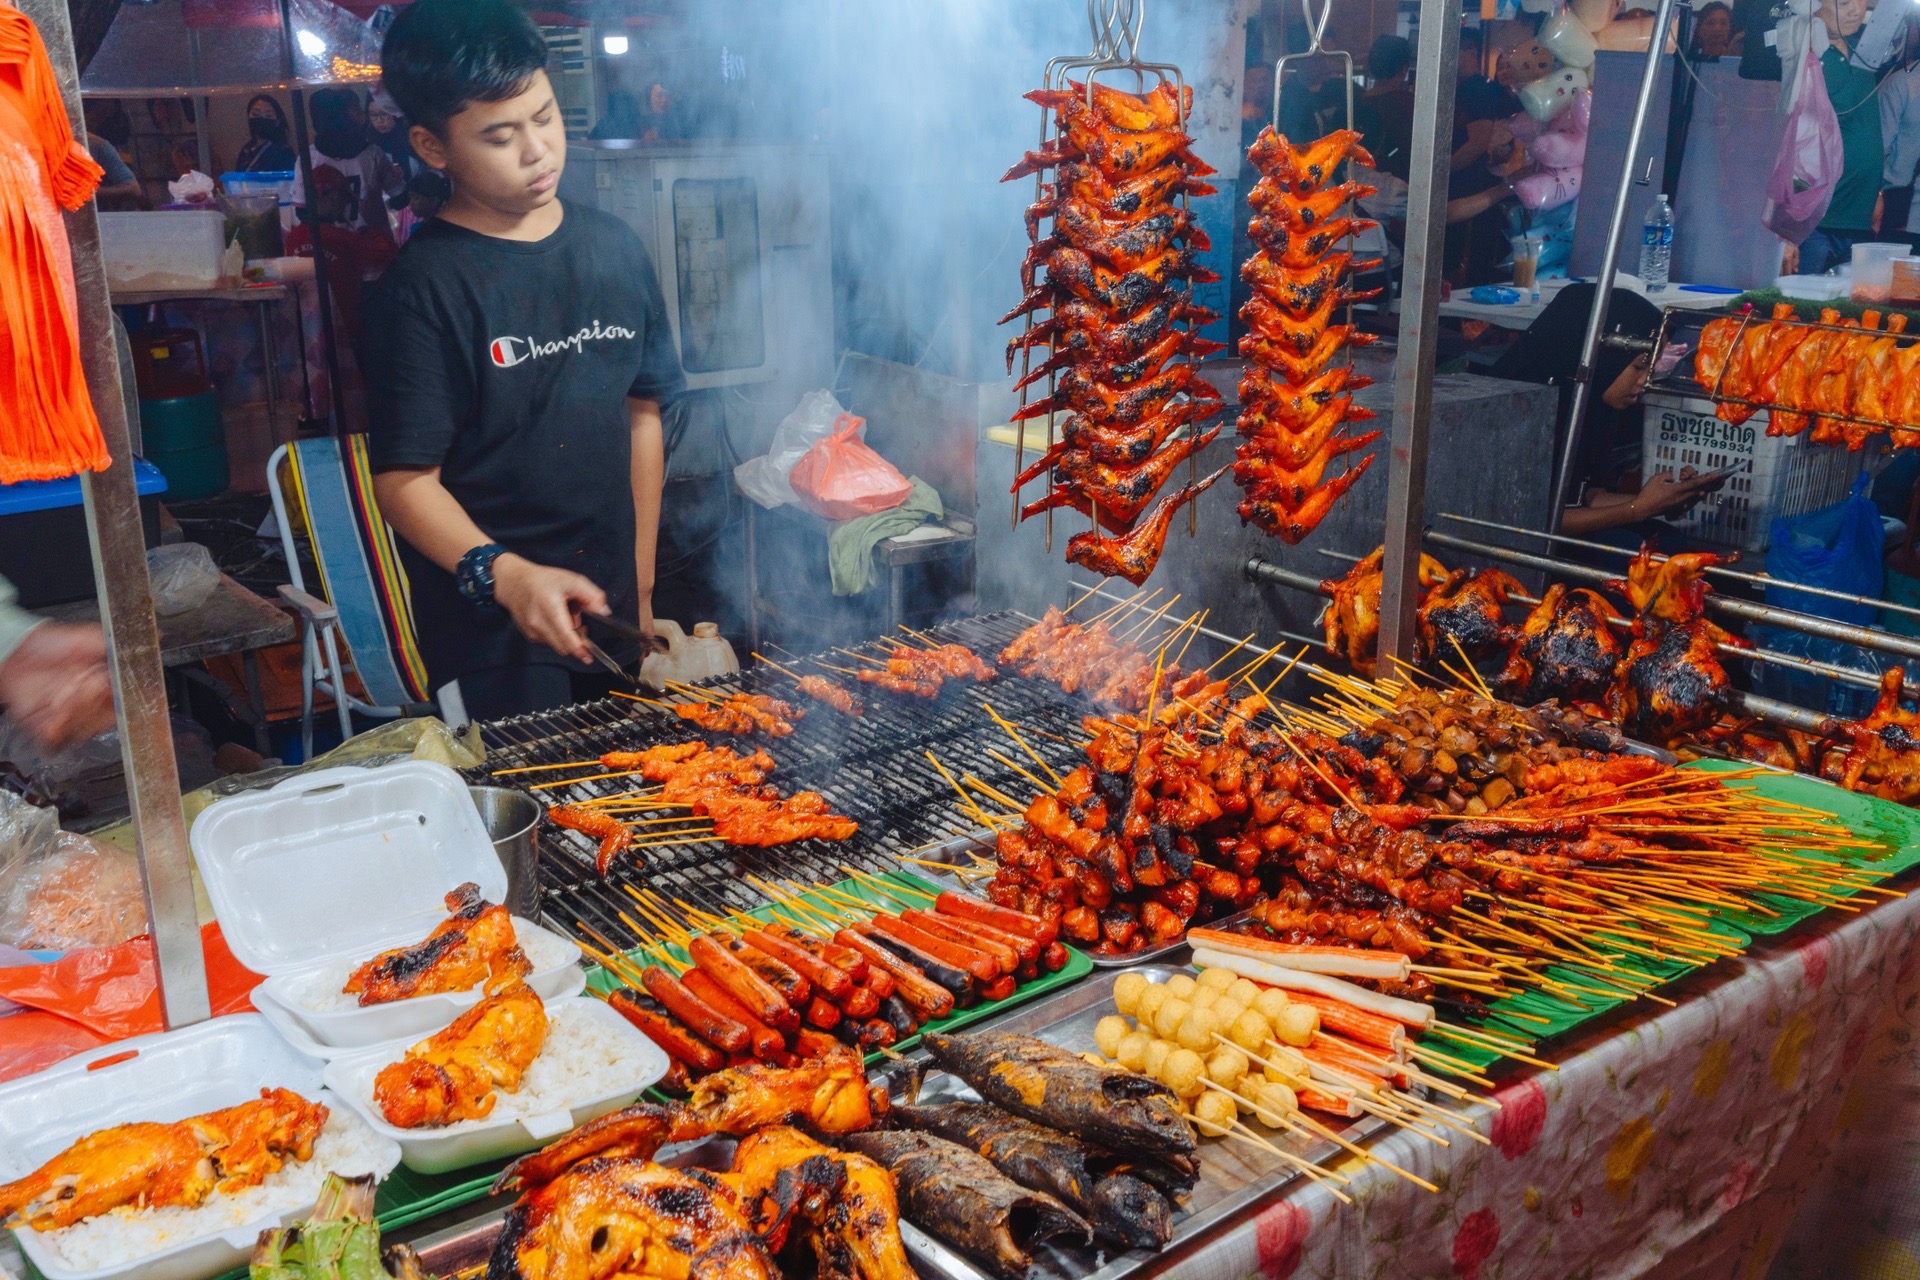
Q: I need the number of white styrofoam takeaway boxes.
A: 3